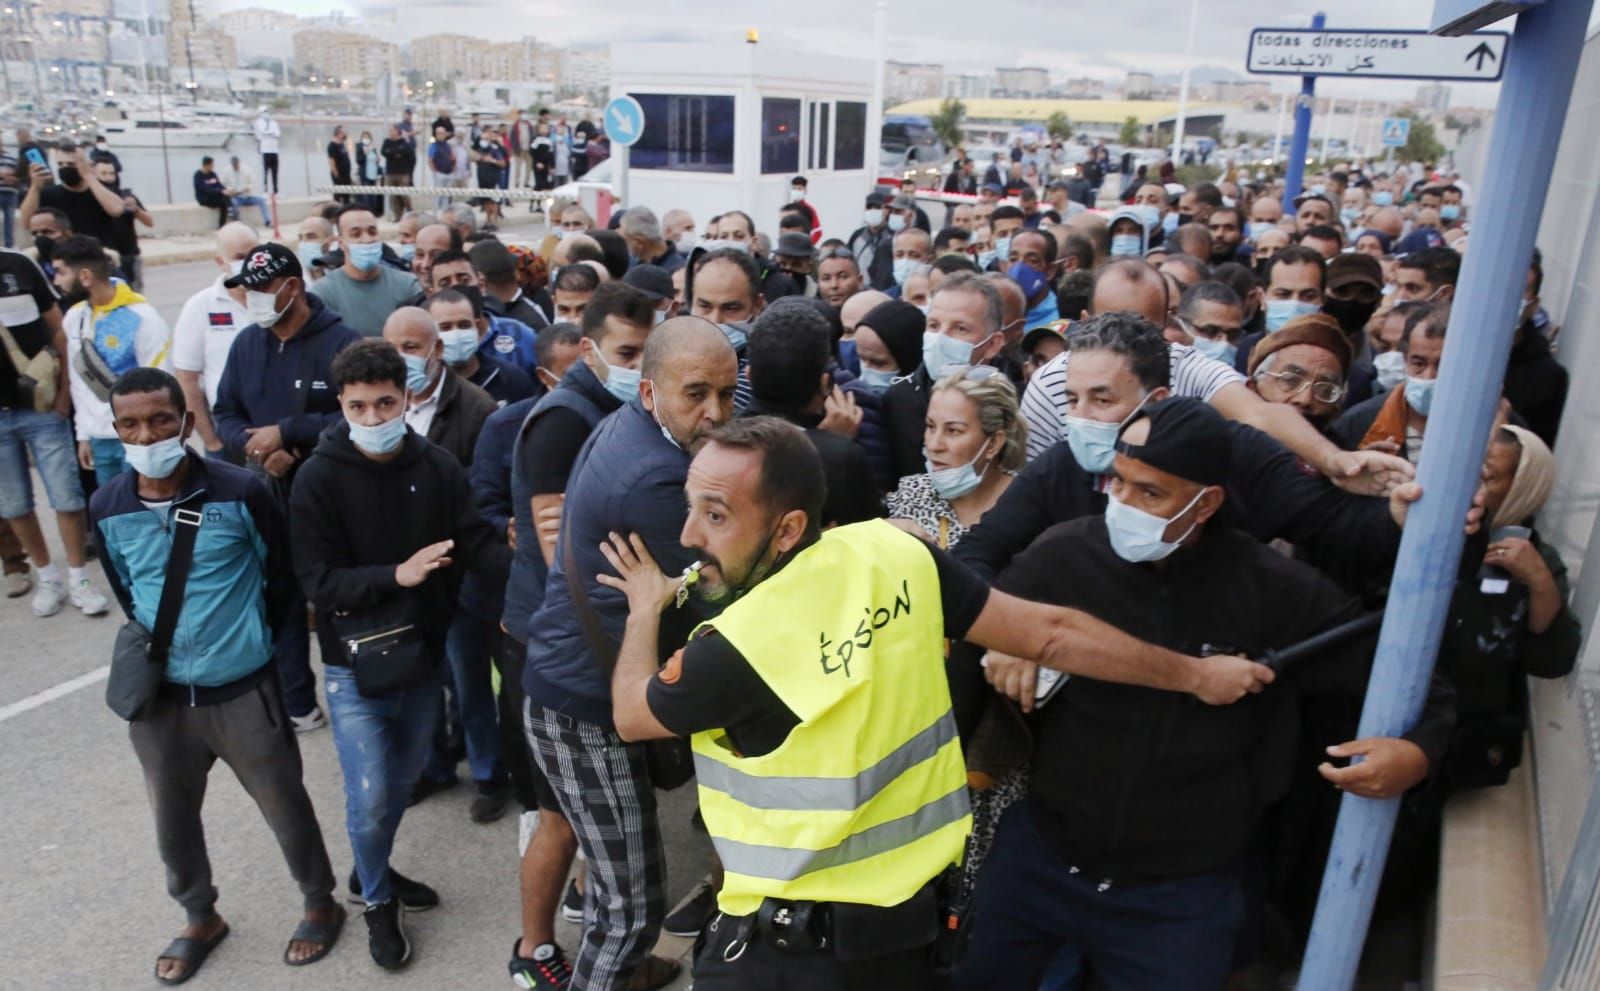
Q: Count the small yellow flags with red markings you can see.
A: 0